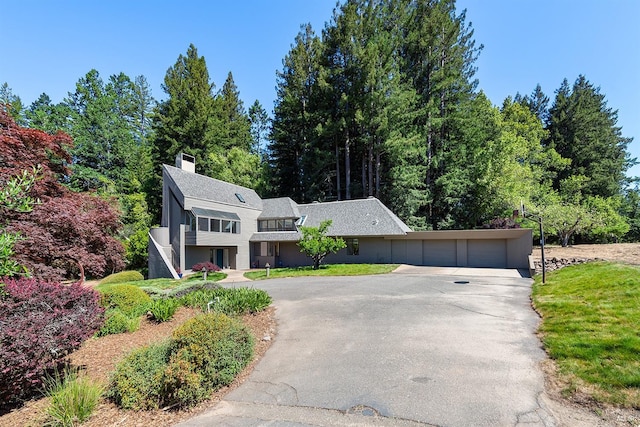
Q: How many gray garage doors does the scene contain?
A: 2